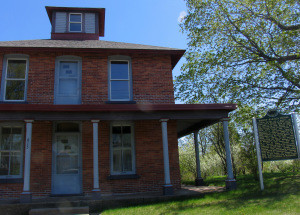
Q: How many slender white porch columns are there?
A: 5